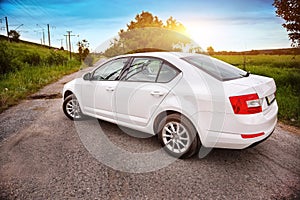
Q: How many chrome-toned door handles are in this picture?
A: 0